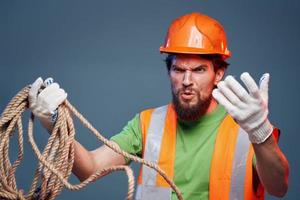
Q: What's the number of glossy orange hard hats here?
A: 1